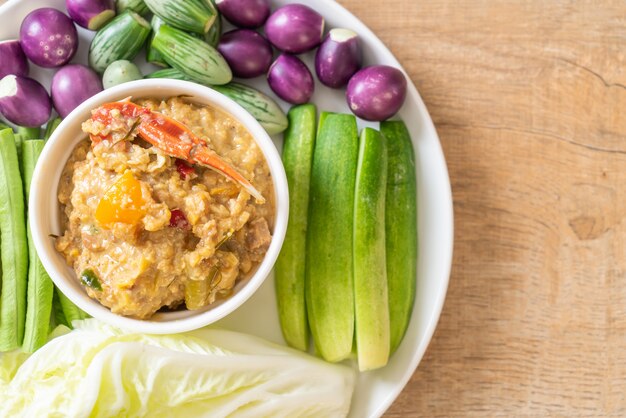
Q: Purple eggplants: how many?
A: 11